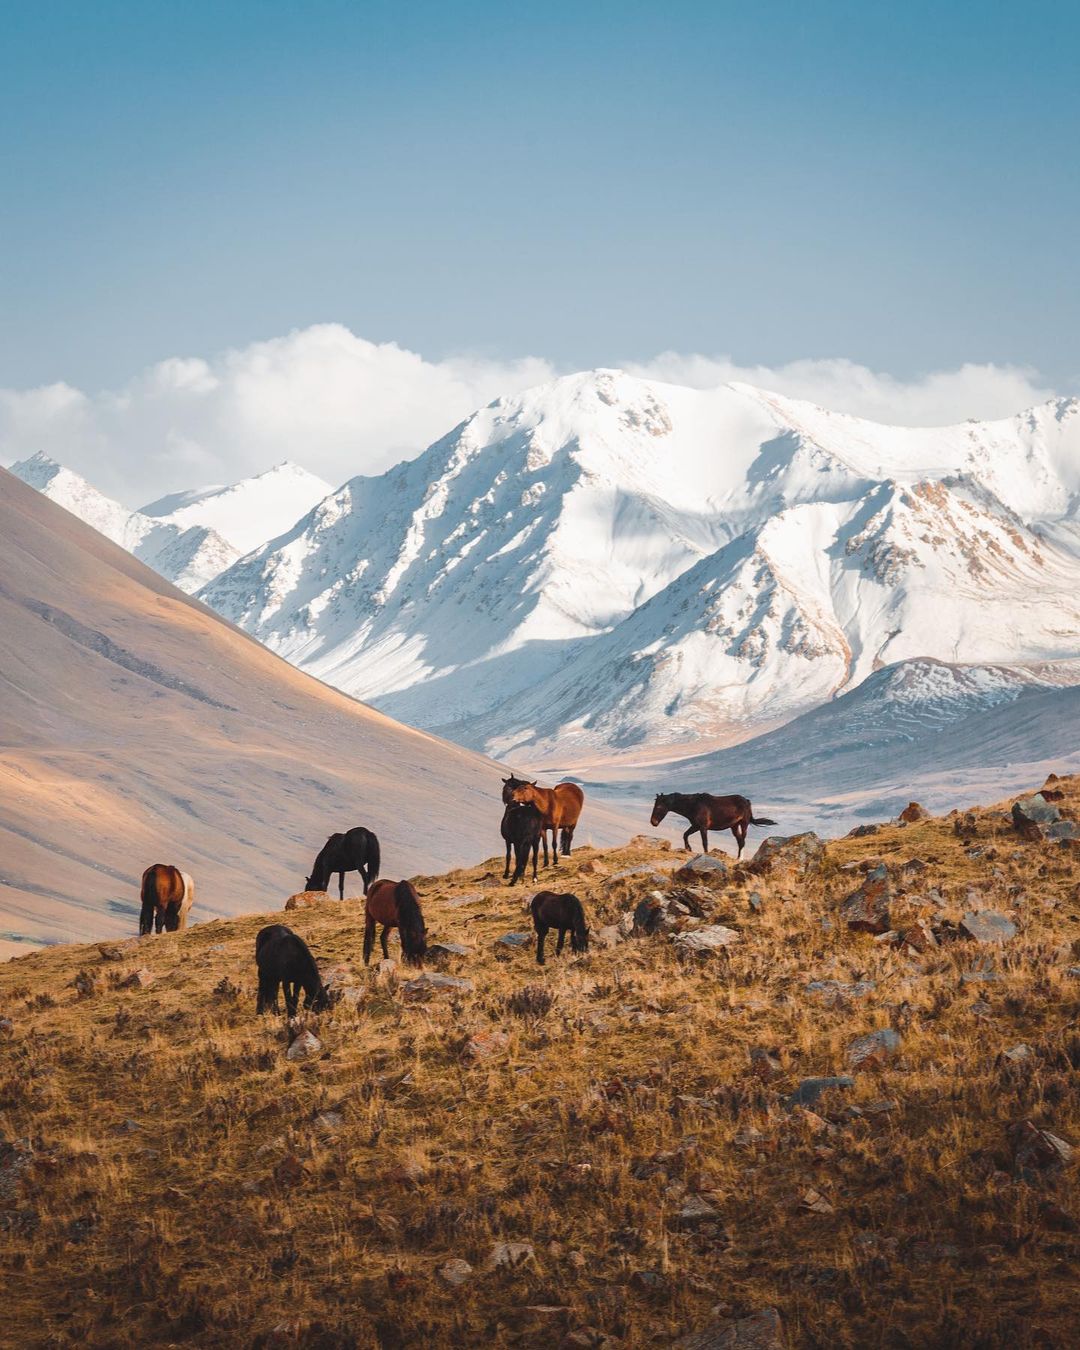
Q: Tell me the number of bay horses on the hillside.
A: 4